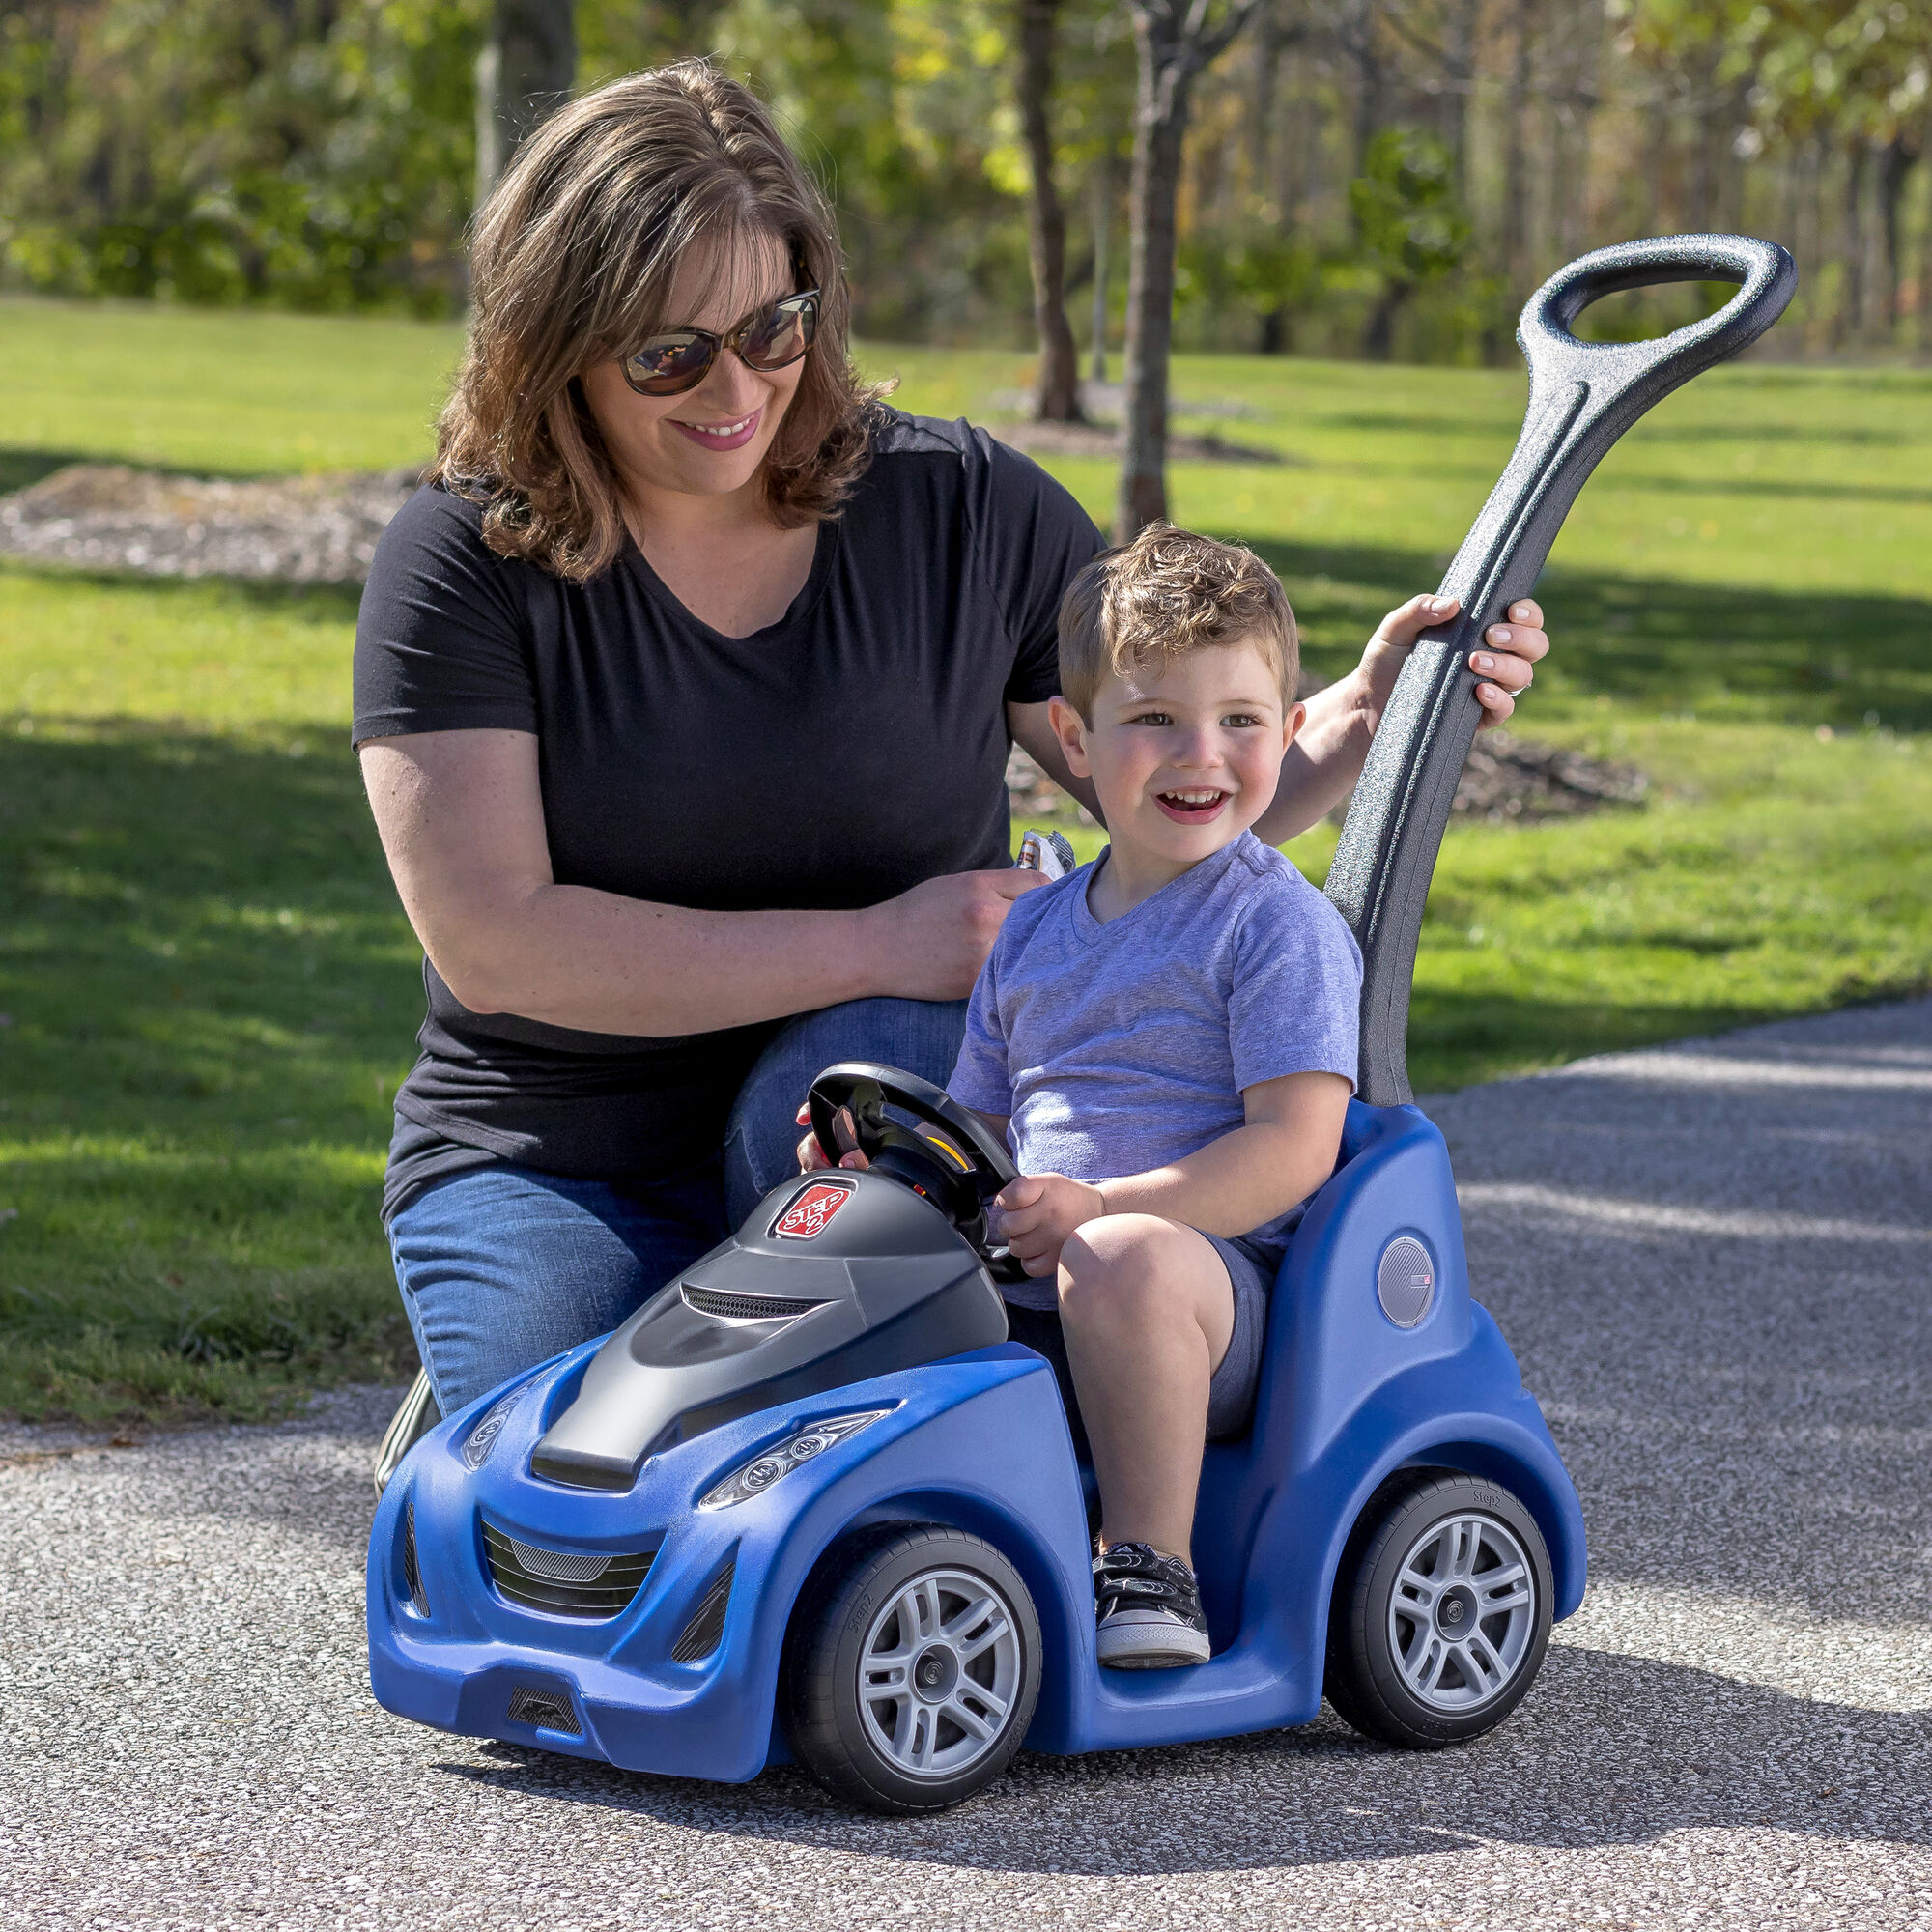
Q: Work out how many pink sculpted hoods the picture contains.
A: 0